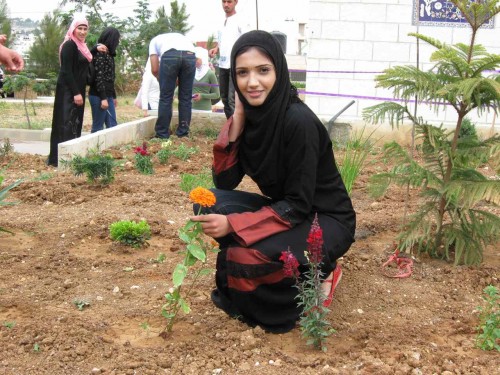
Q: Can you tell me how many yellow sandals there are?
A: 0